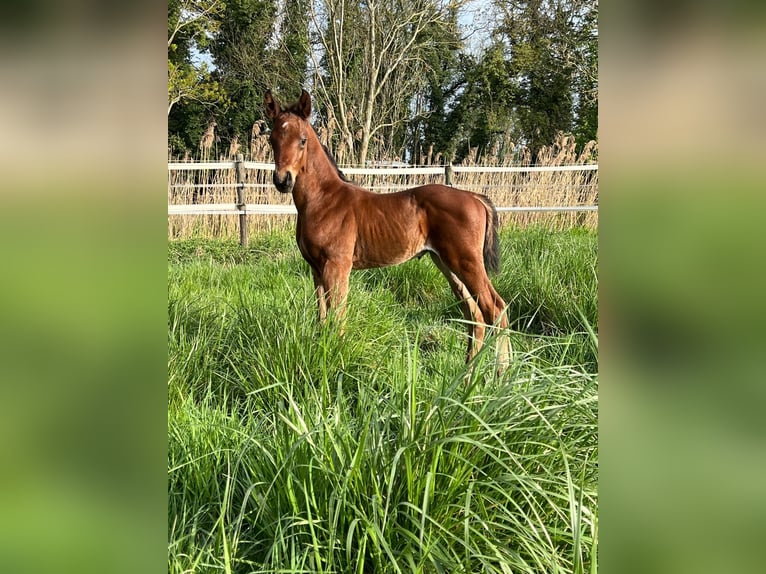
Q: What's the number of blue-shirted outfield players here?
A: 0